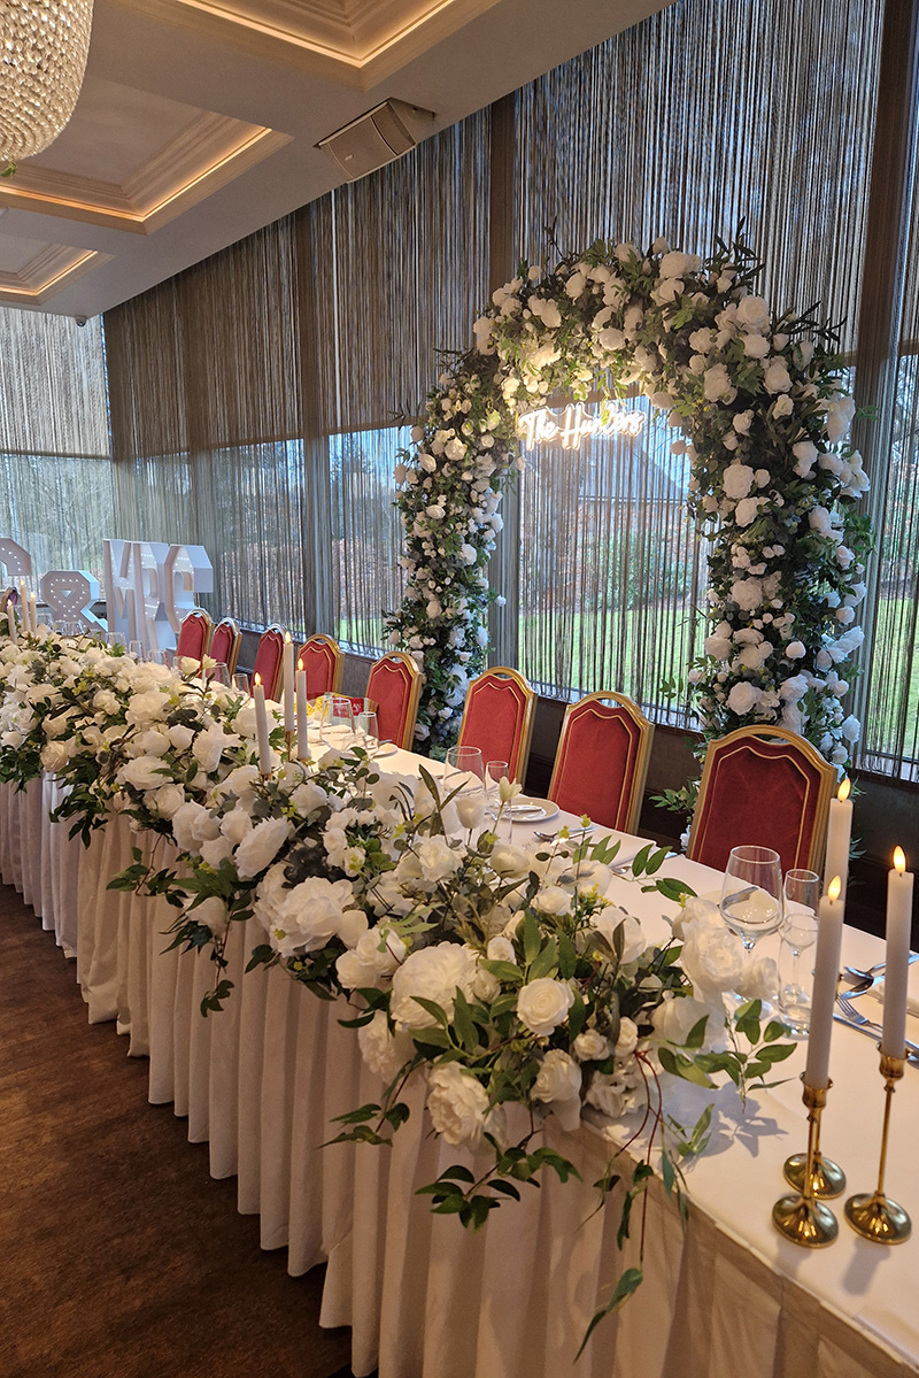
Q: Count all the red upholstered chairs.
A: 8